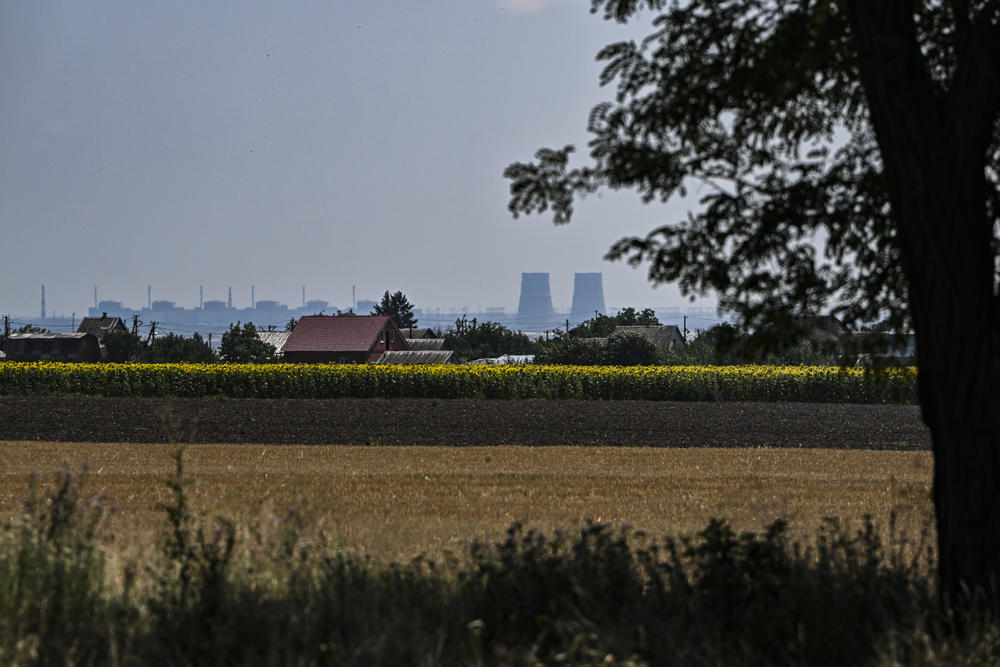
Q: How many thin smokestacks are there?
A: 8